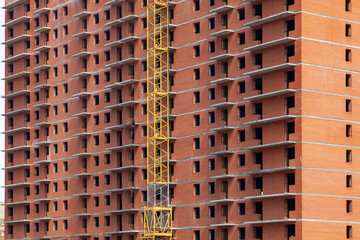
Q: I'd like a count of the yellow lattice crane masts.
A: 1